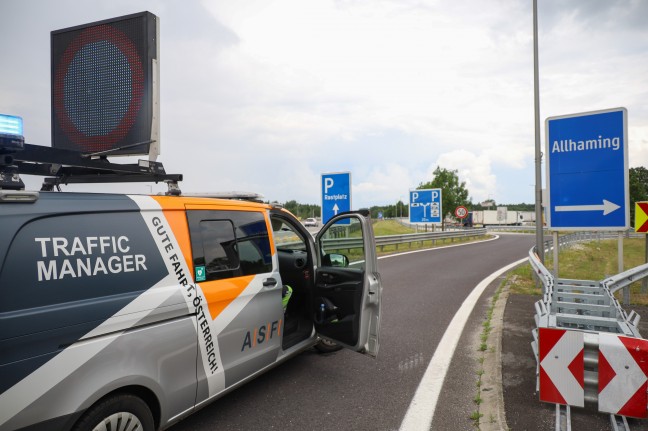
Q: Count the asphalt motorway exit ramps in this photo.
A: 1